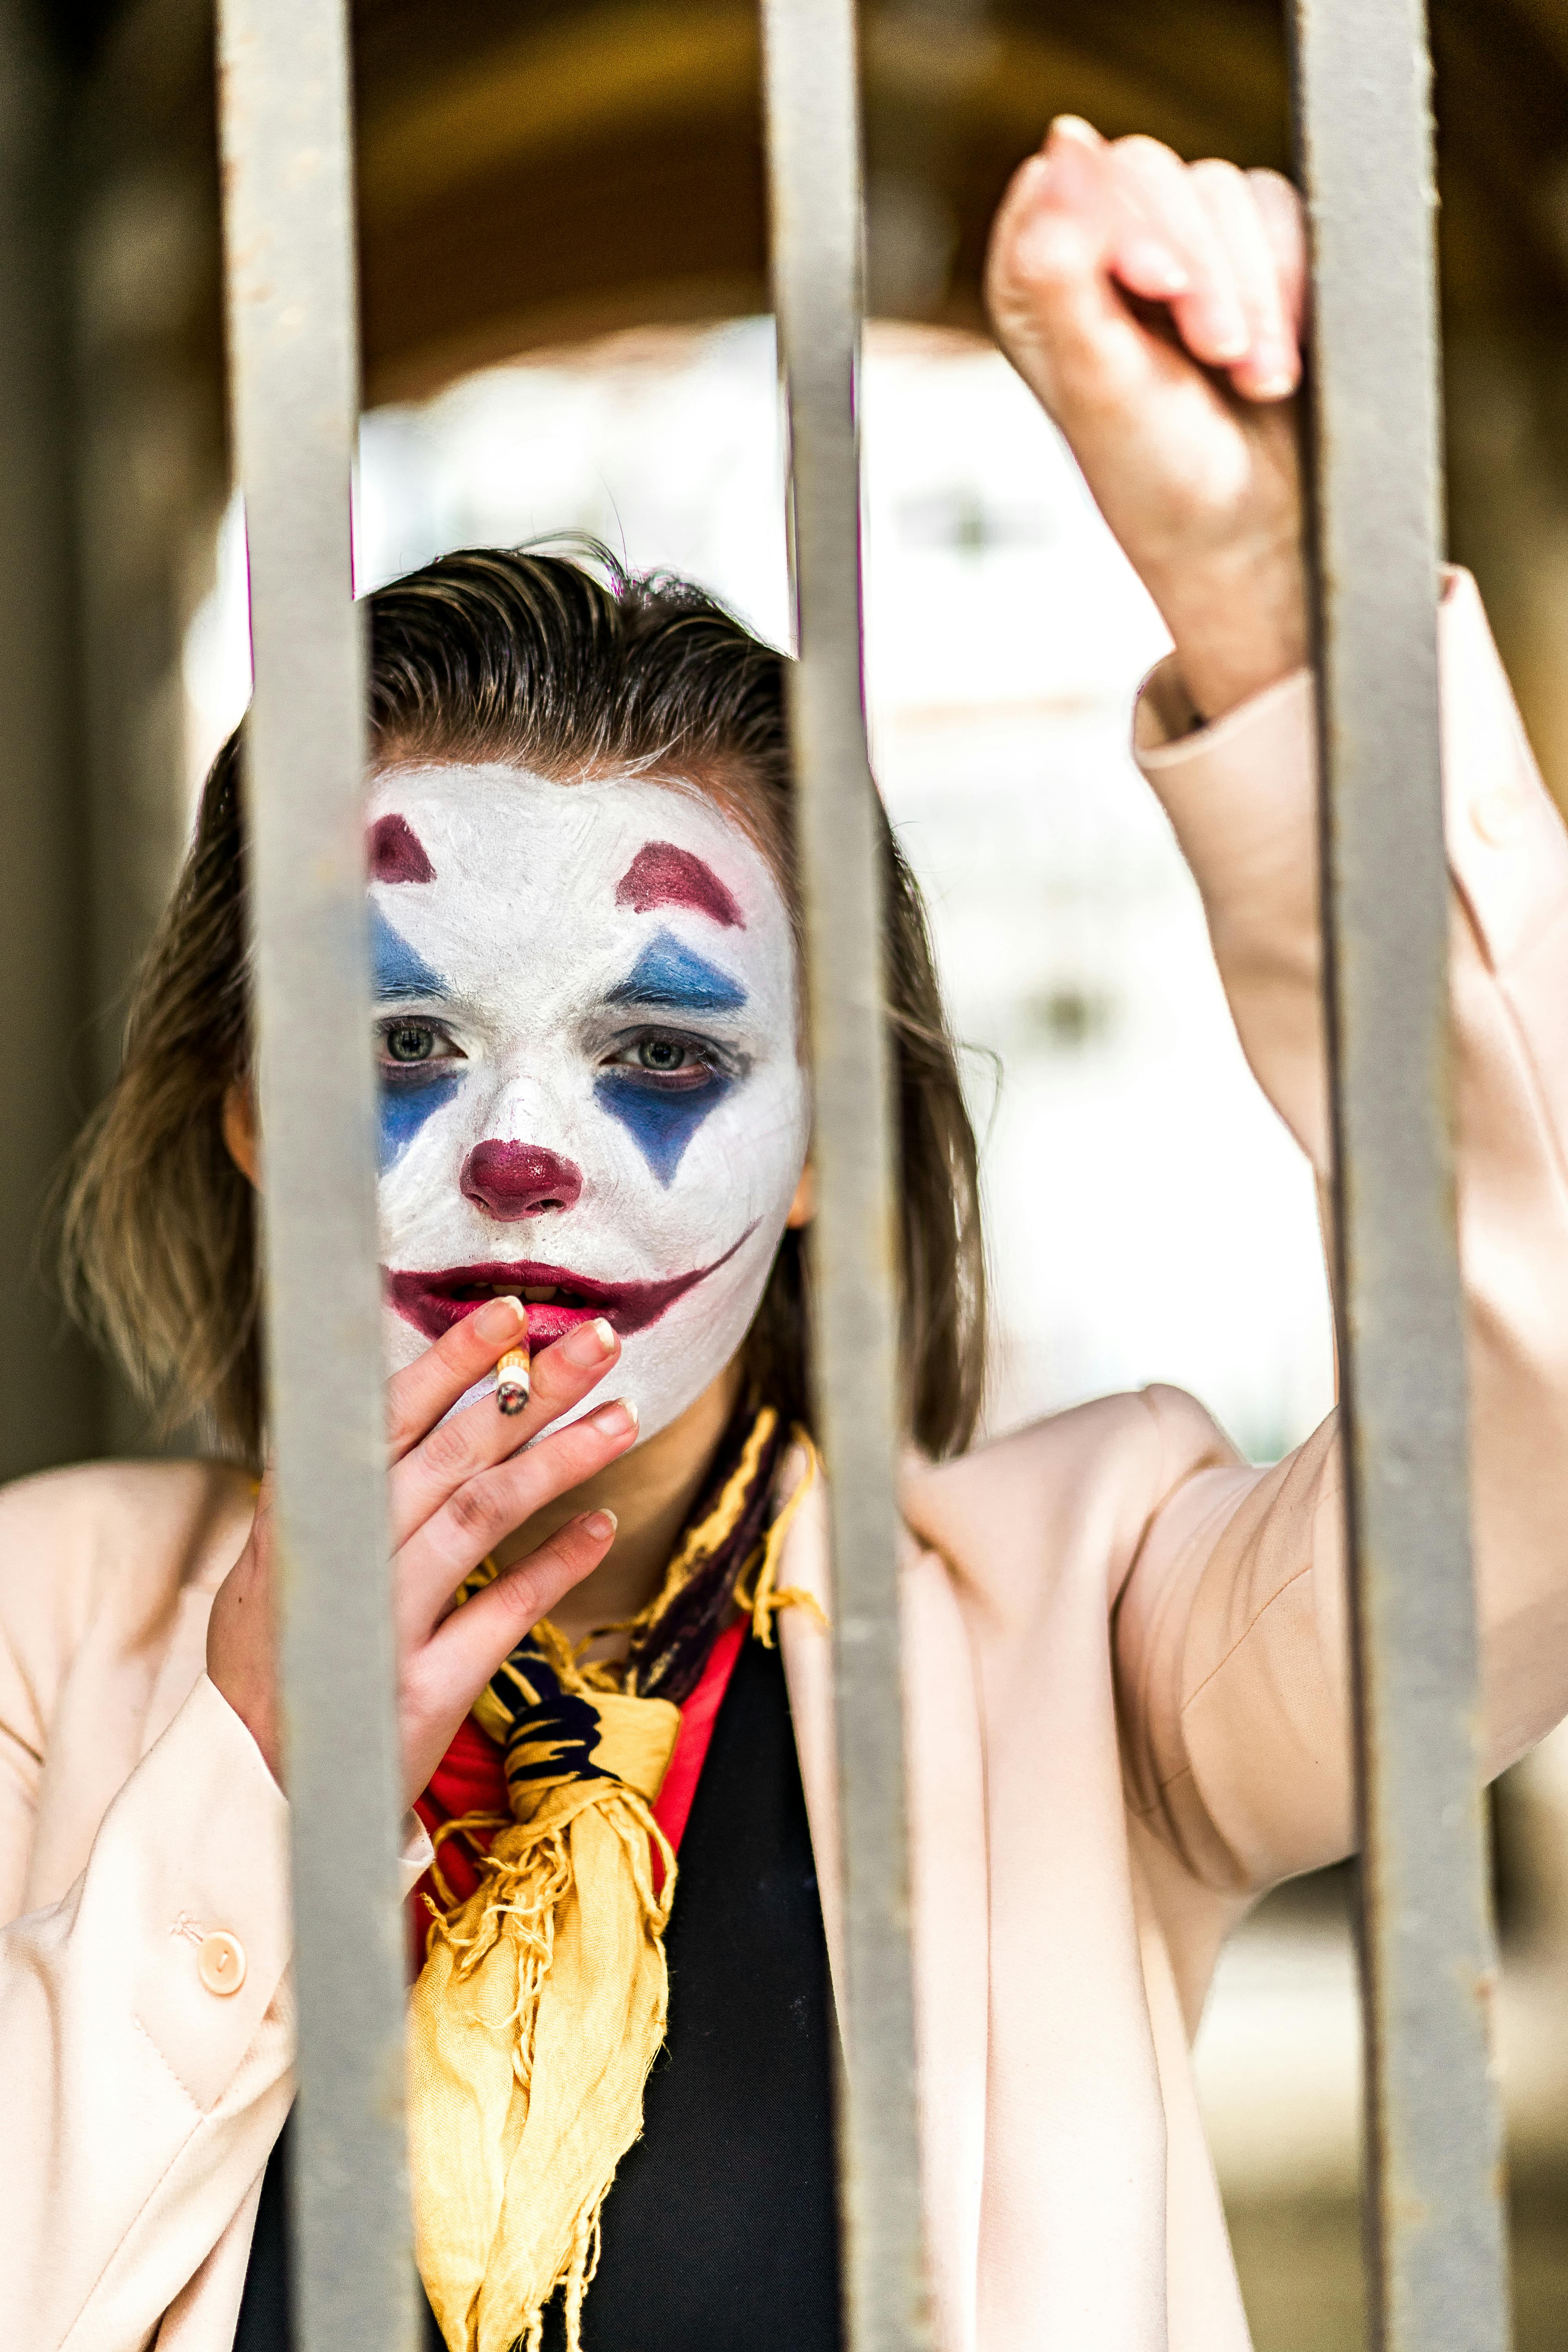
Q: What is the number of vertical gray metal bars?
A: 3